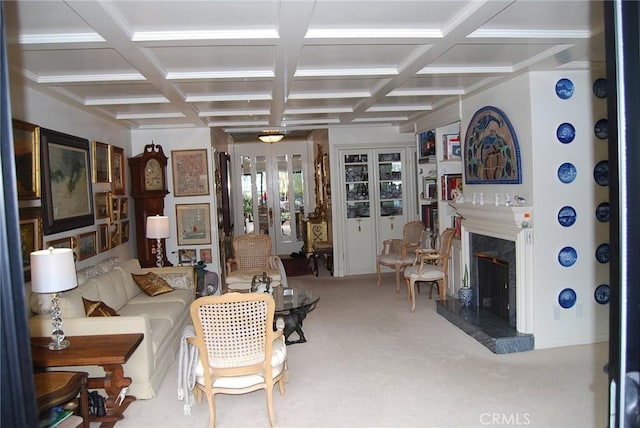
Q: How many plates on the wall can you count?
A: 12